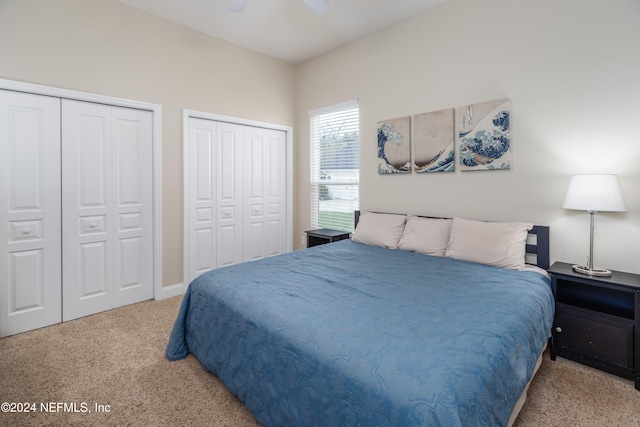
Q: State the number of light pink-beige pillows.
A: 3